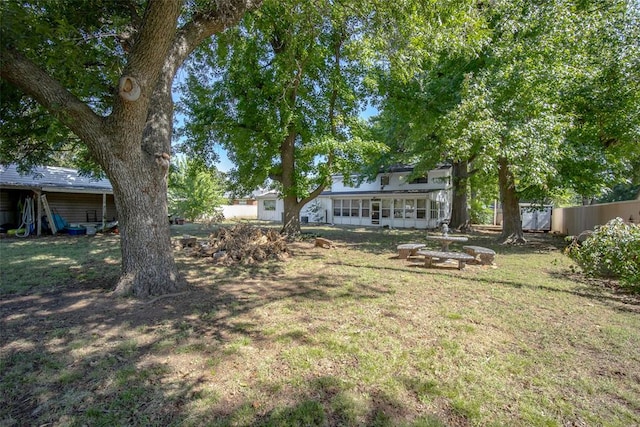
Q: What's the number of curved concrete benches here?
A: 3